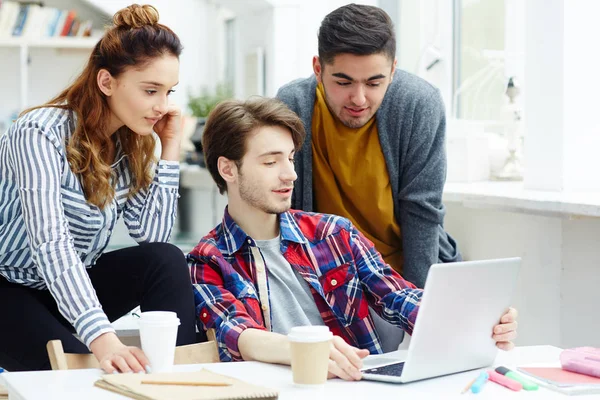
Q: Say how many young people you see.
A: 3